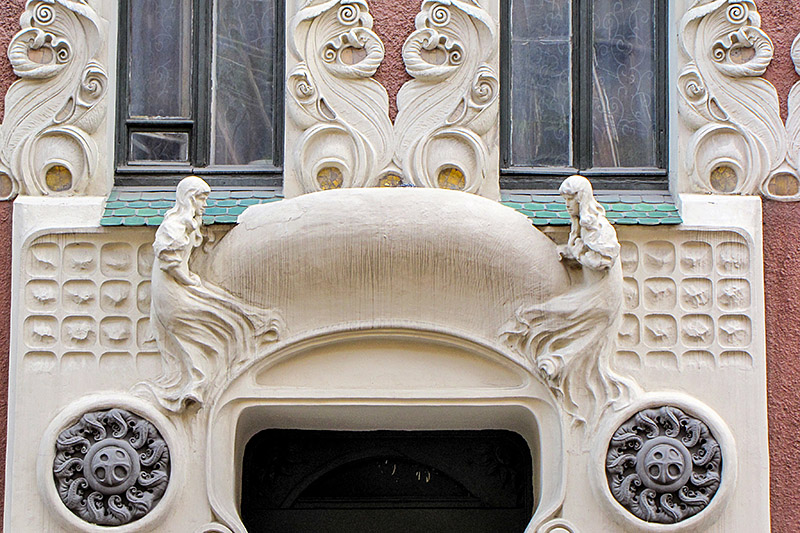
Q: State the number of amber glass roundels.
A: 7